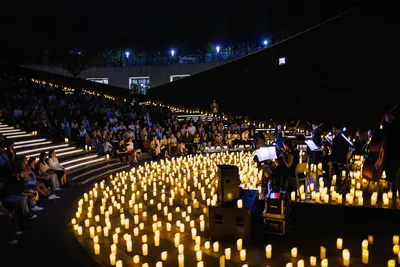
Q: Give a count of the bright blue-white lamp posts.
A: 4